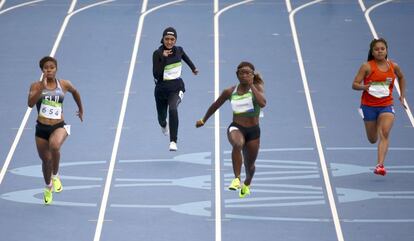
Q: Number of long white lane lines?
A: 5